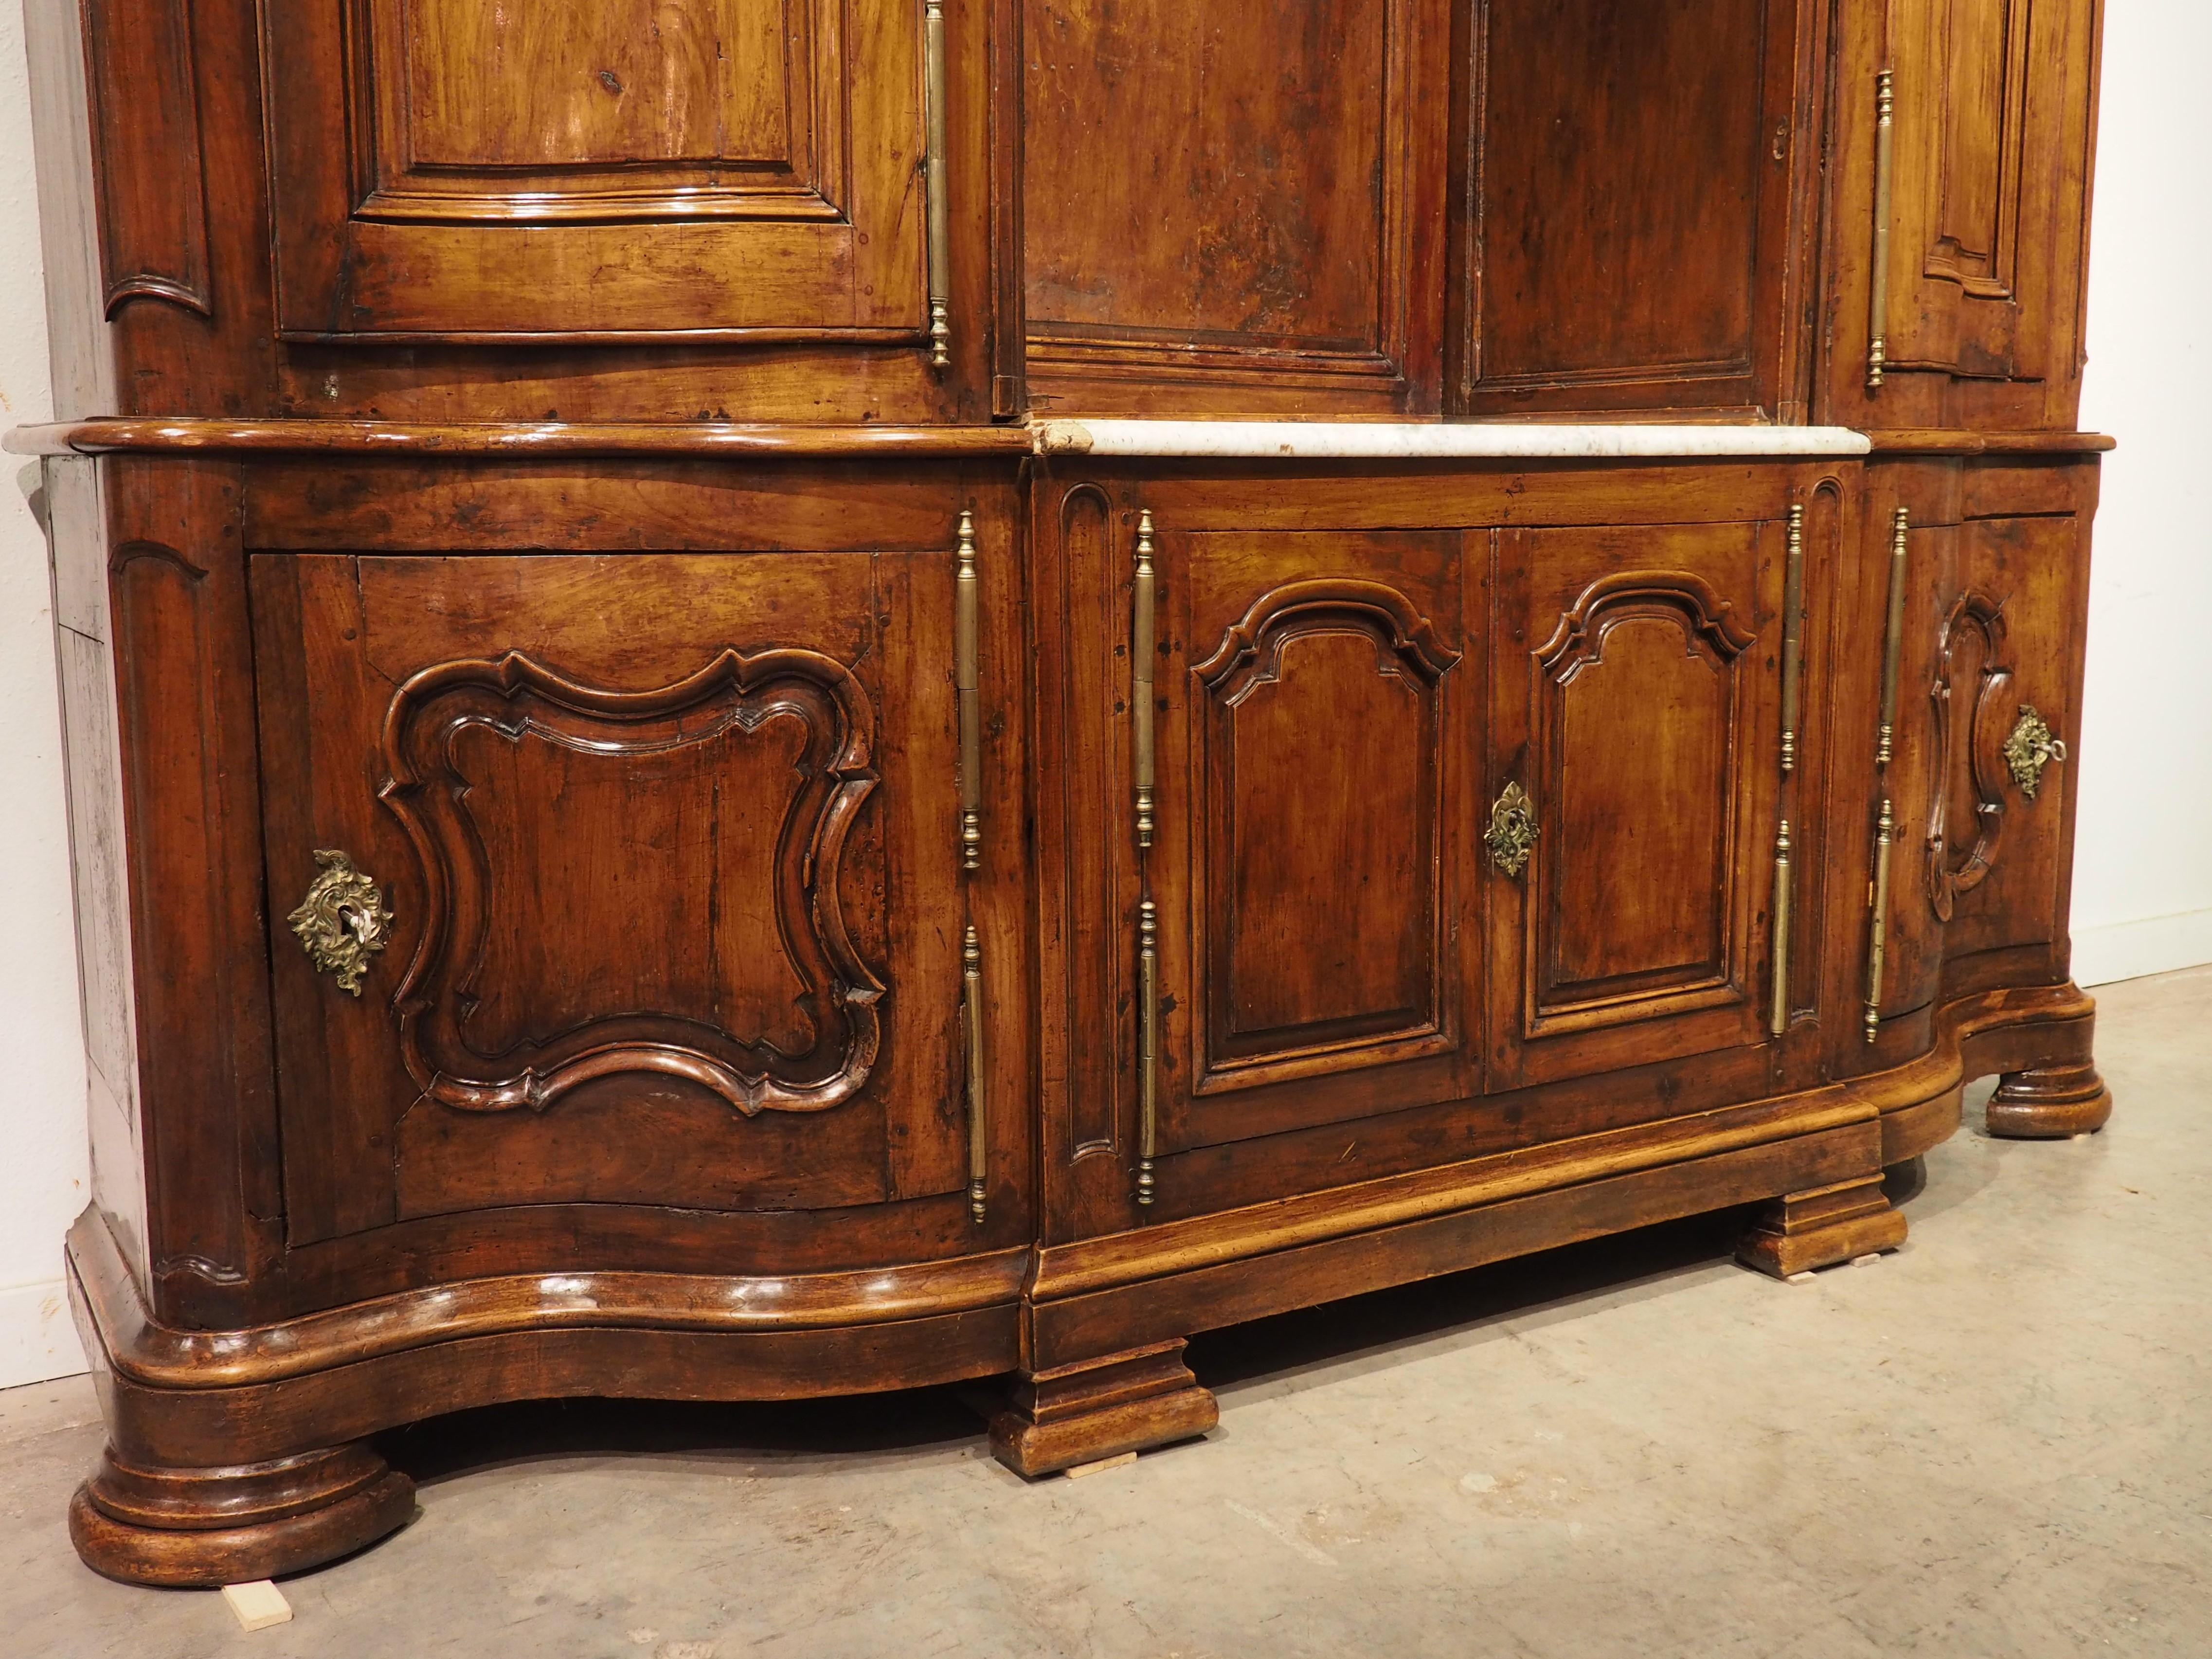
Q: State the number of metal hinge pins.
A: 10